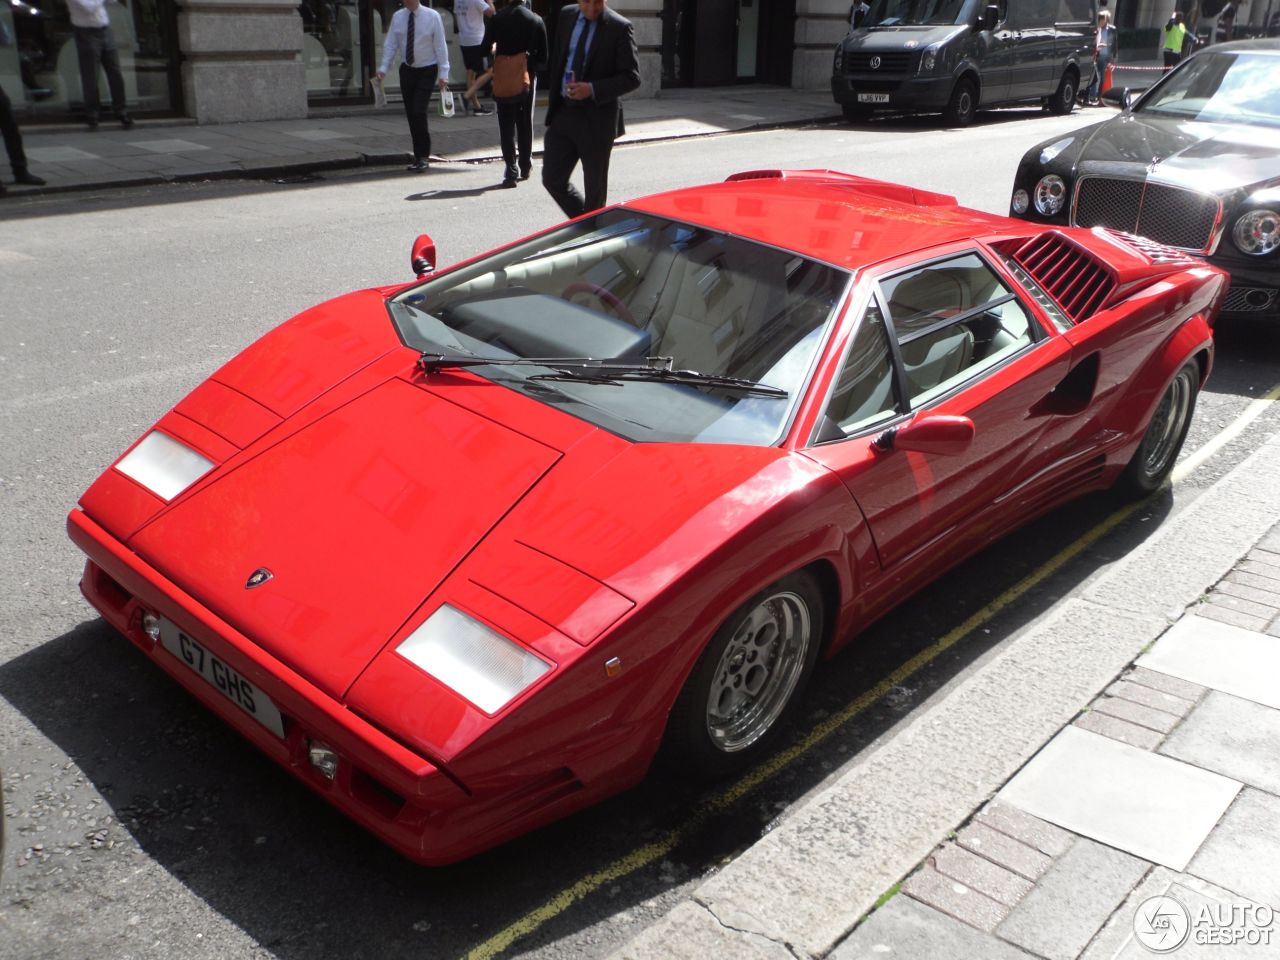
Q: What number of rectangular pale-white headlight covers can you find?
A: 2